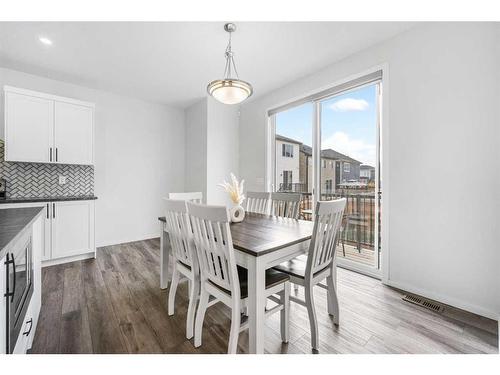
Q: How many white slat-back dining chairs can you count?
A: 6